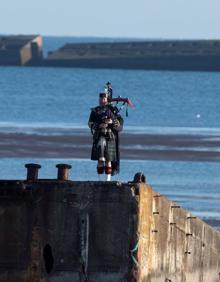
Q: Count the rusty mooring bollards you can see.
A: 2